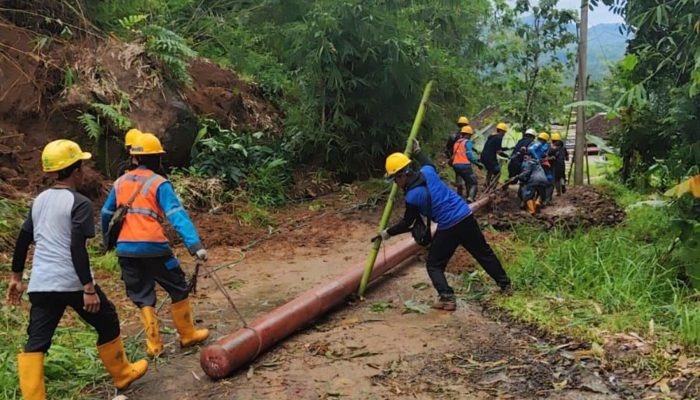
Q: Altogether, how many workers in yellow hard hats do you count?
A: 9